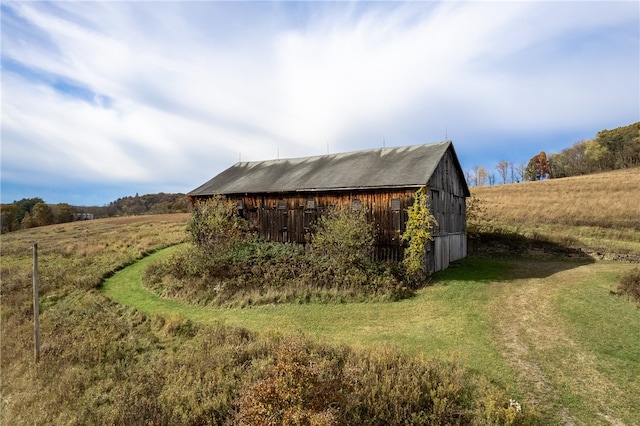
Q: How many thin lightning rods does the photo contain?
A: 5